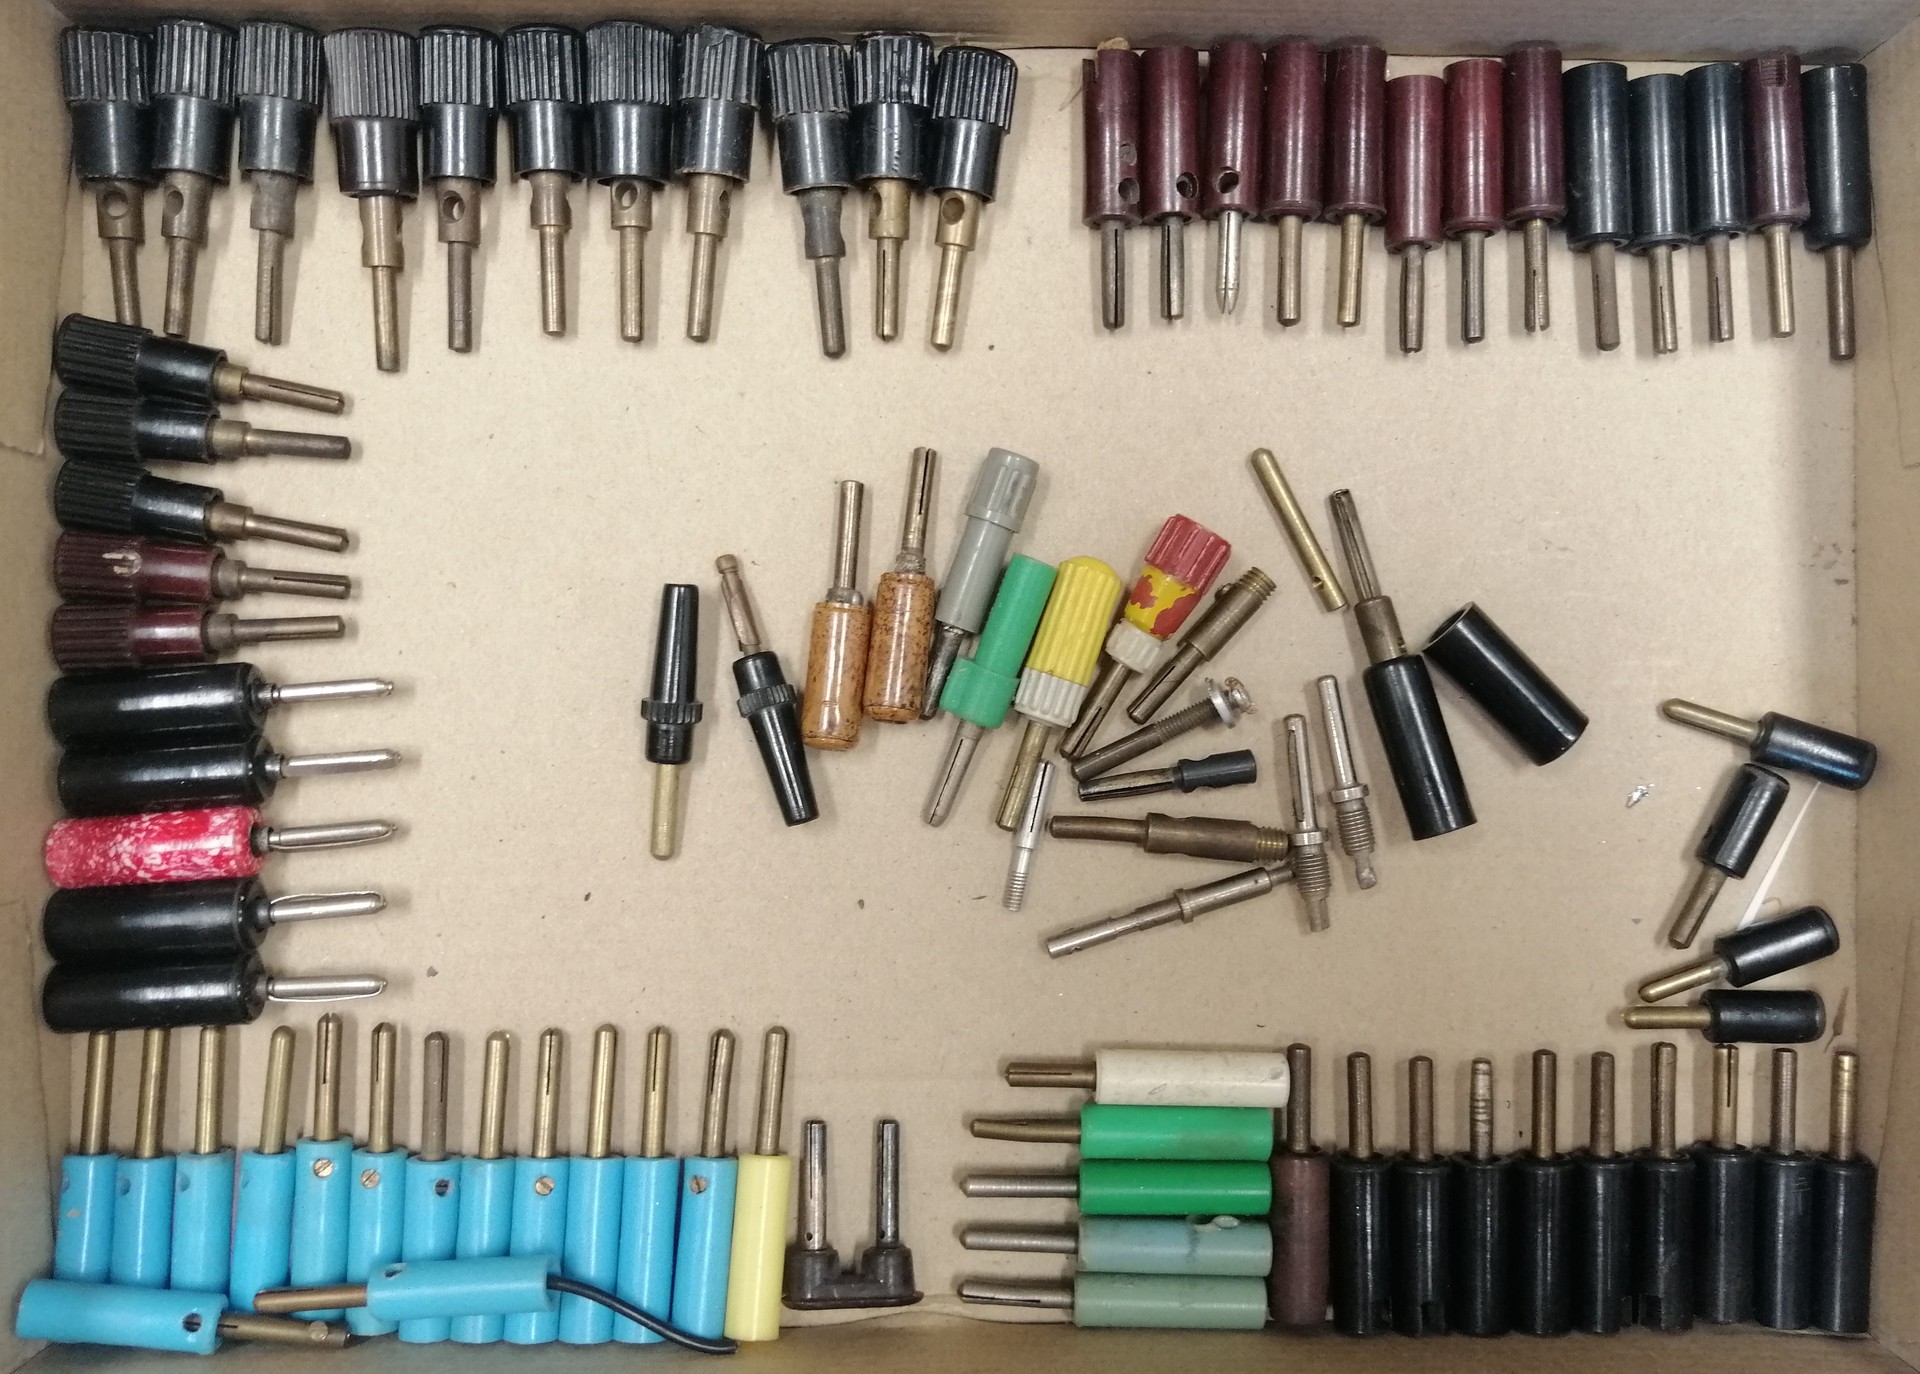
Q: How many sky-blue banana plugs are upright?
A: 12